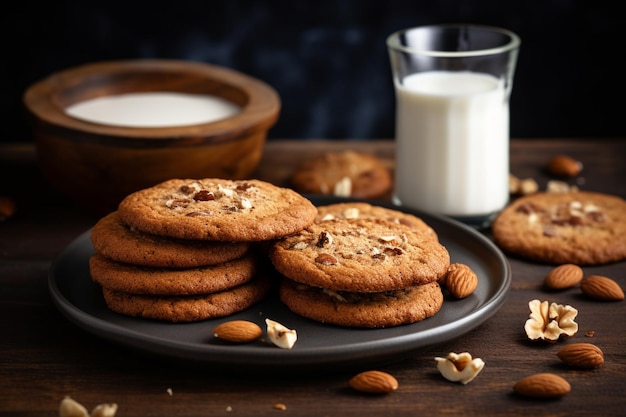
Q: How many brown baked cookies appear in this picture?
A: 9